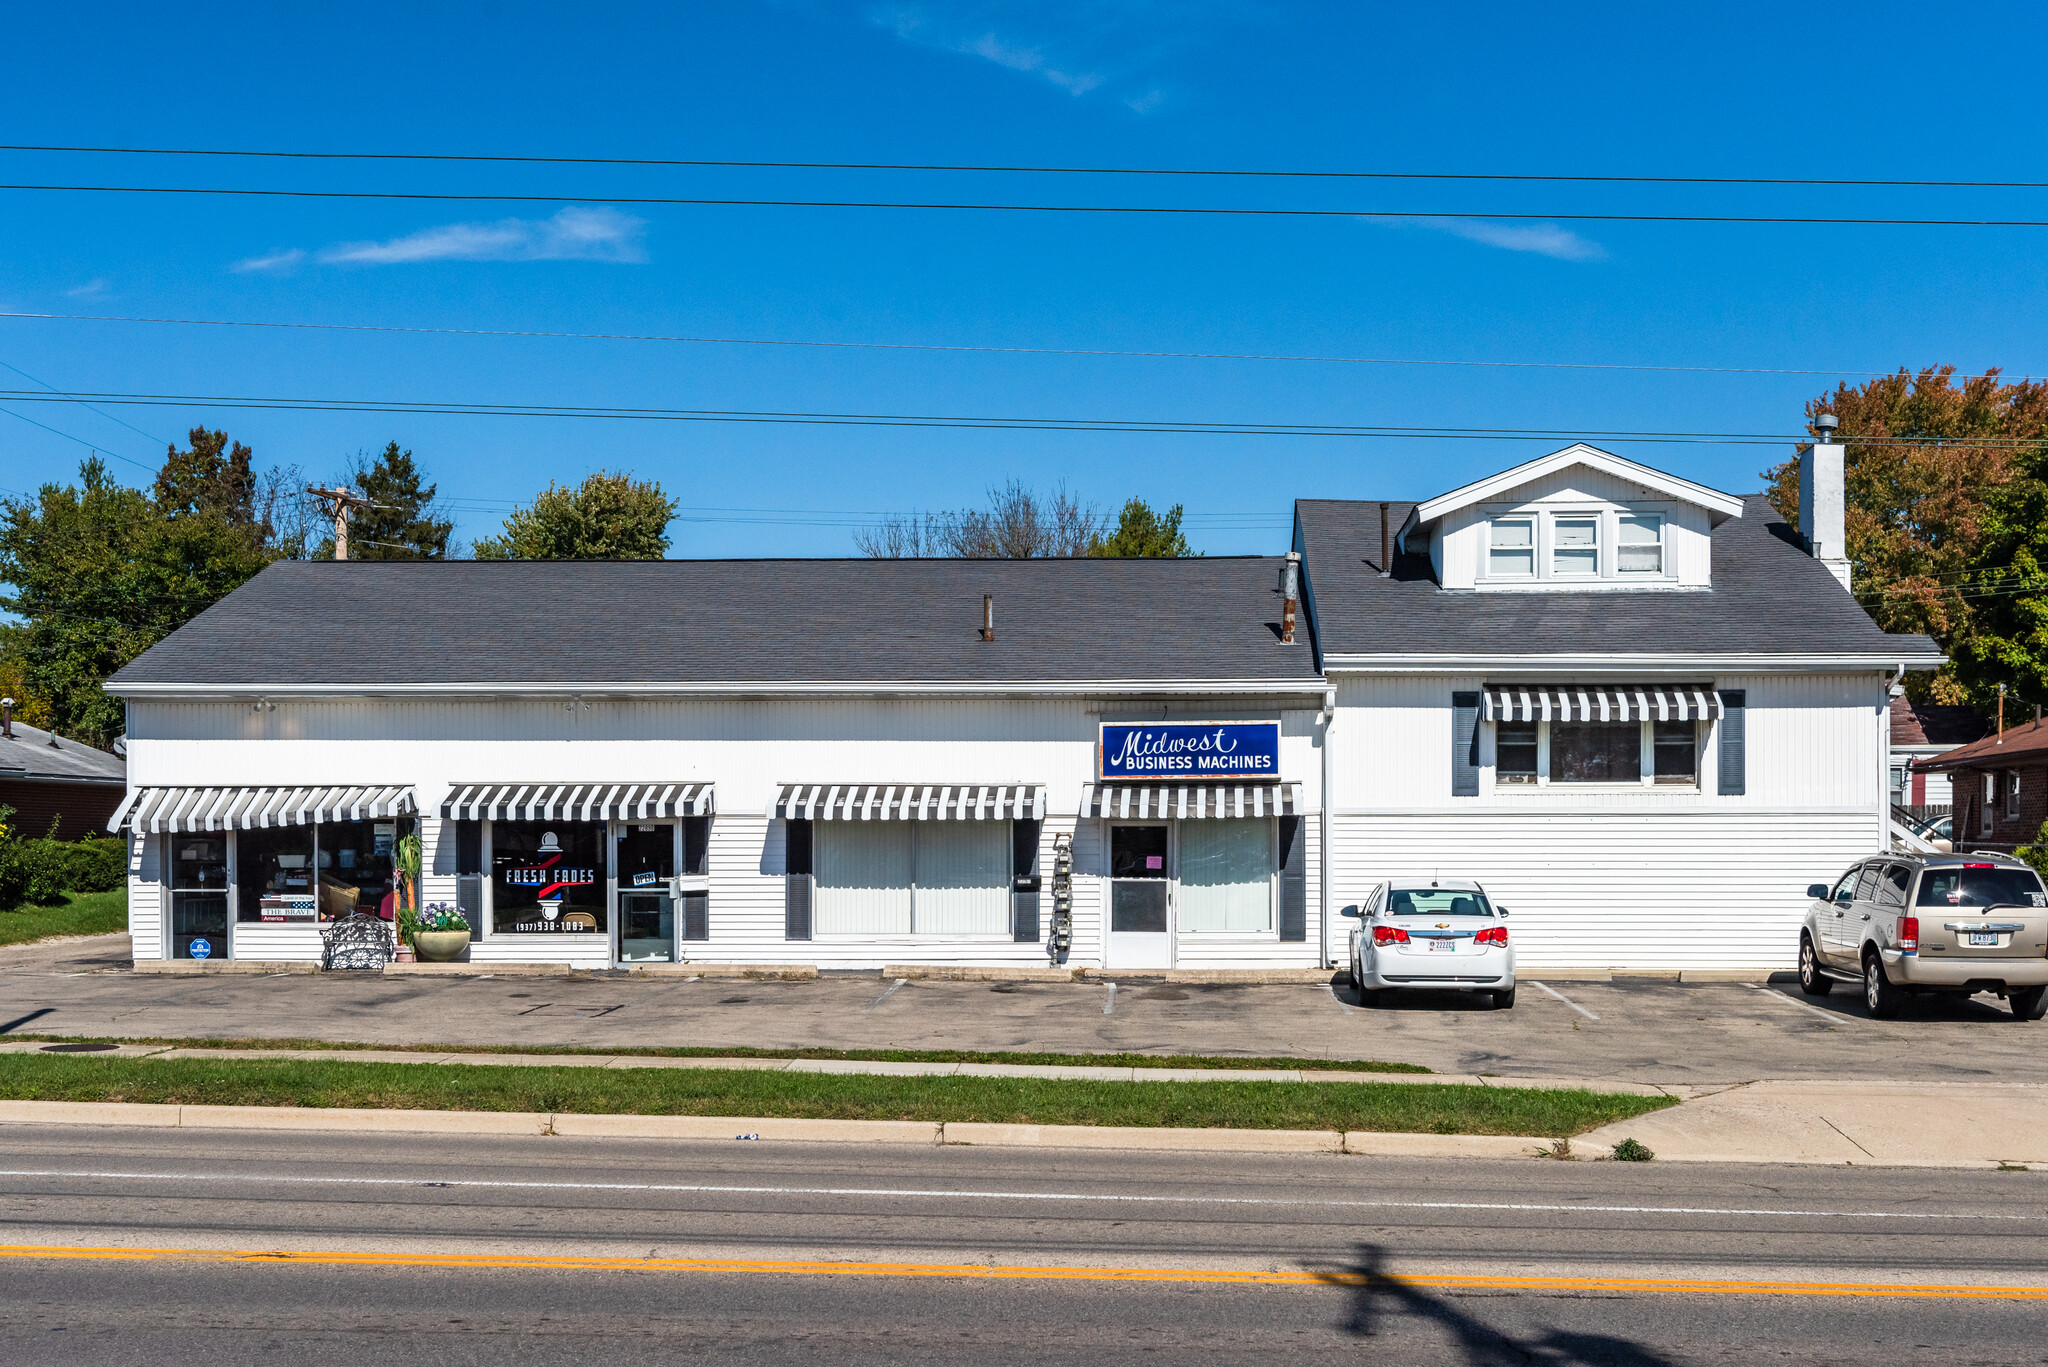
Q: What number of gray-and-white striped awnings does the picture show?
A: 5